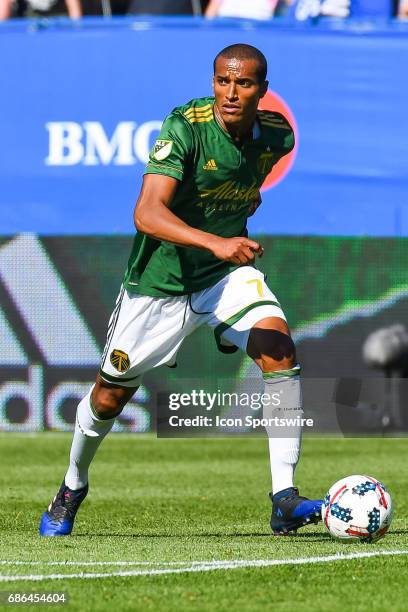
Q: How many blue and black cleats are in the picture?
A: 2